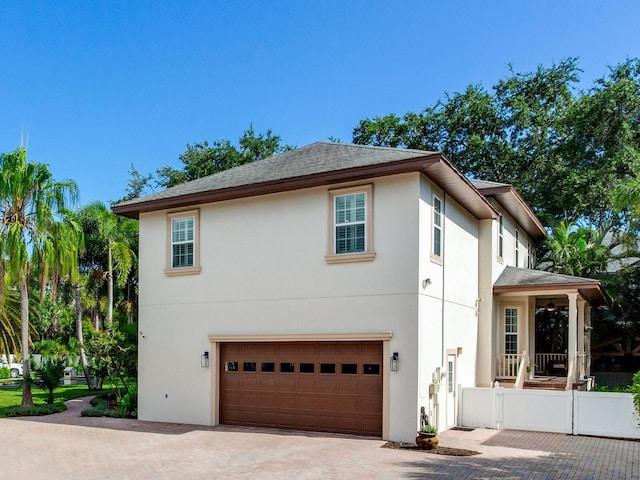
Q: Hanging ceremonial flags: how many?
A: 0